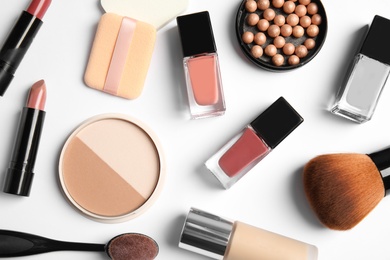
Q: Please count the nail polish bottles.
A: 3